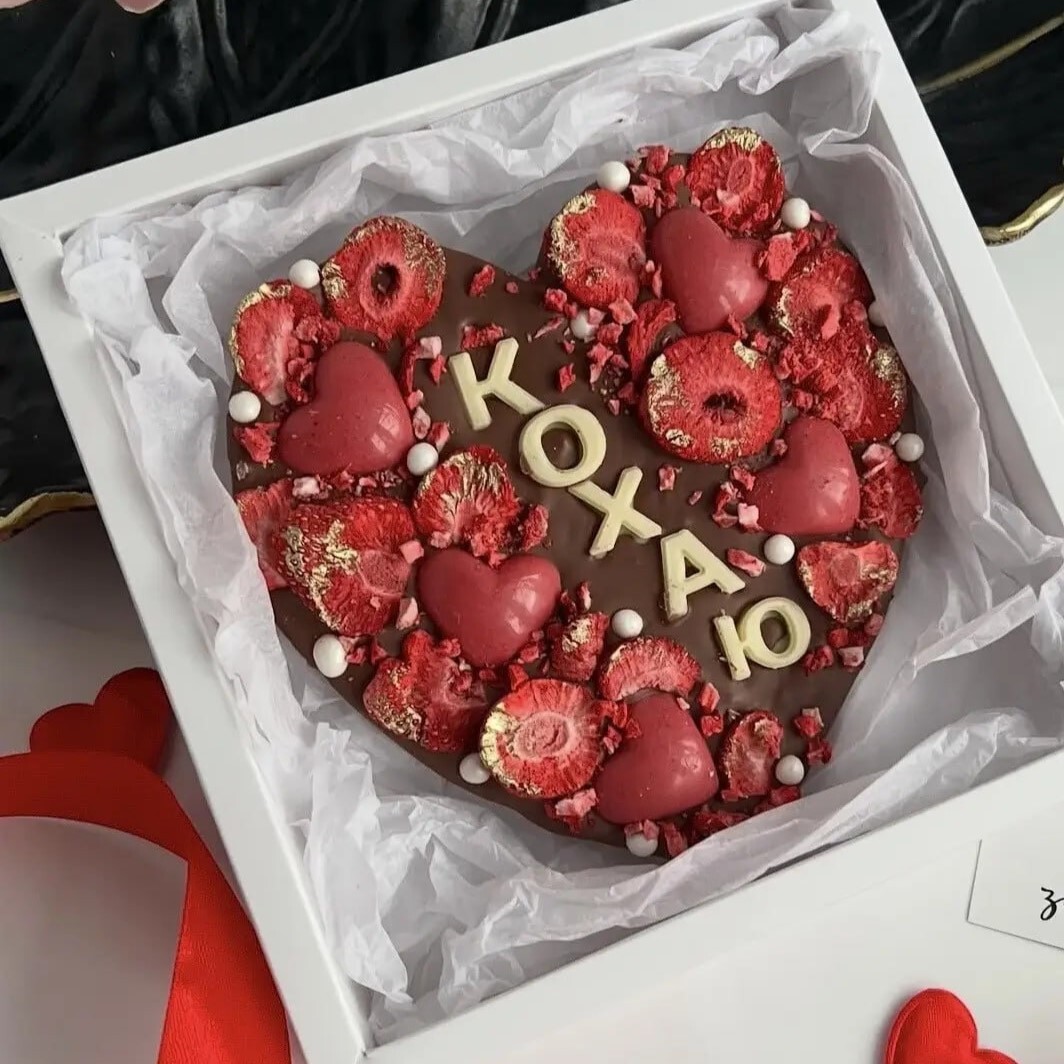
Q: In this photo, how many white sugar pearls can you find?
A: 14